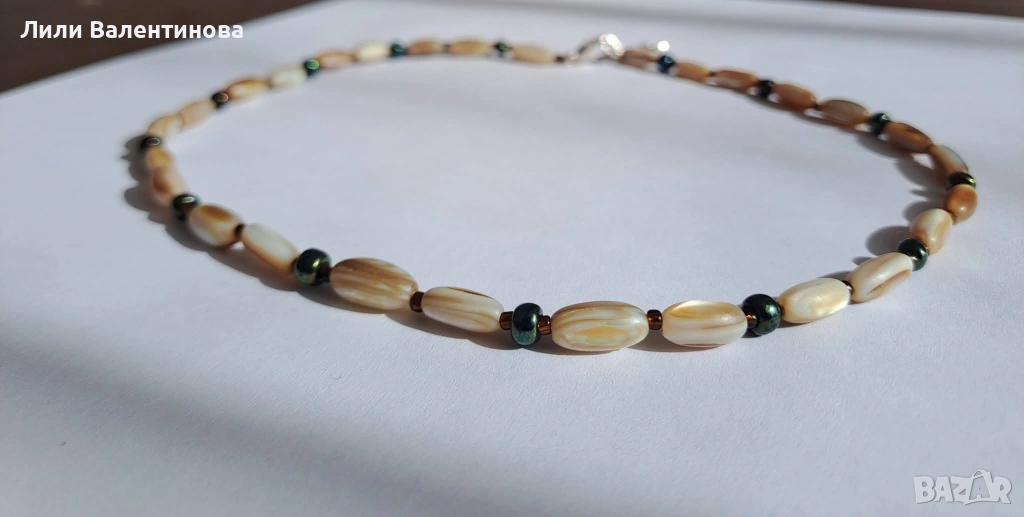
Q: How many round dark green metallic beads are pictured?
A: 14